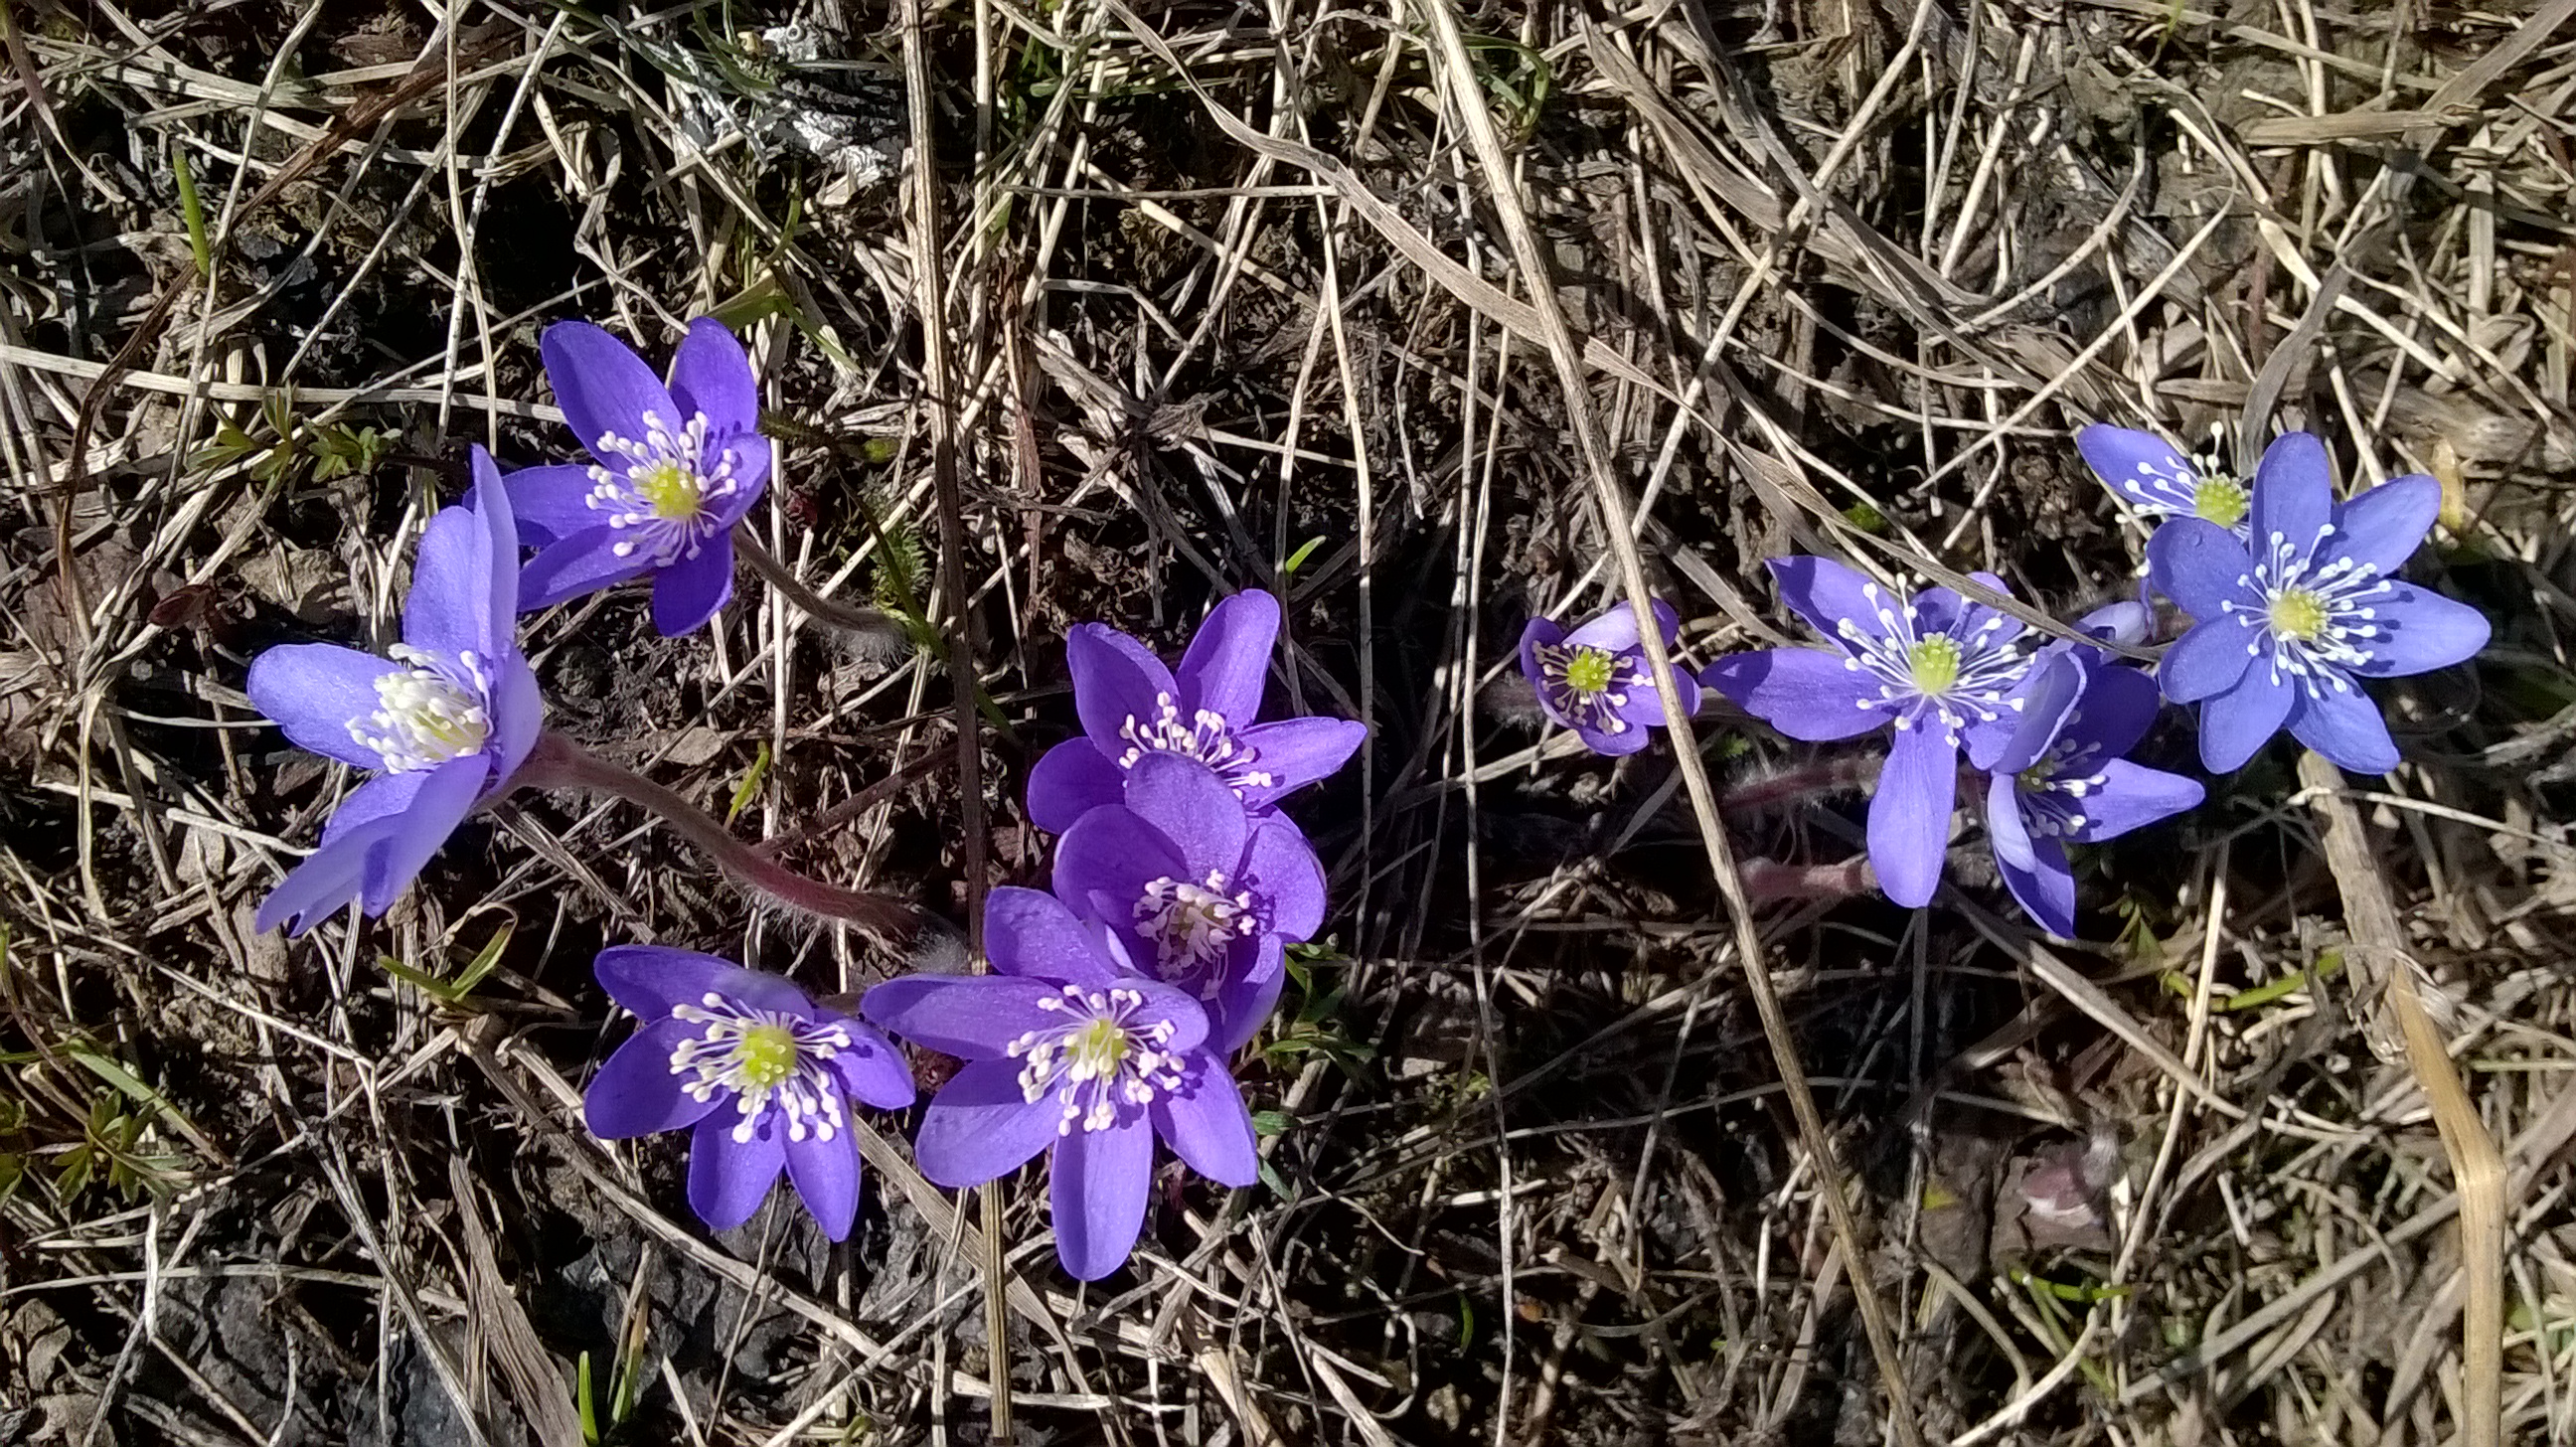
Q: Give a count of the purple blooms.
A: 11